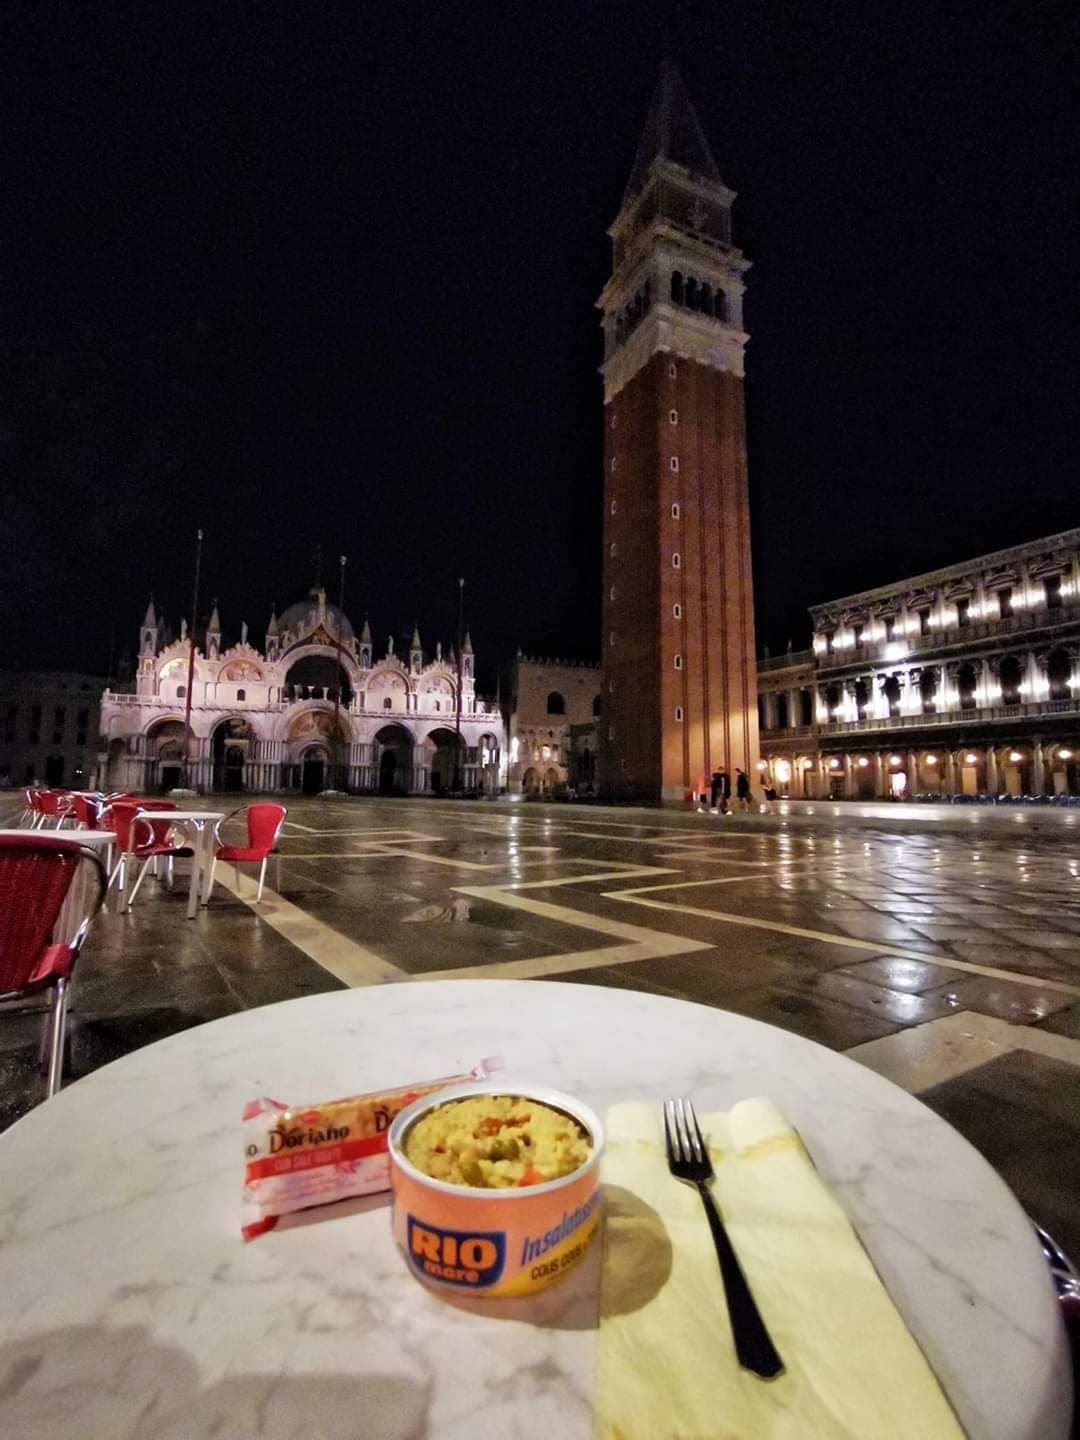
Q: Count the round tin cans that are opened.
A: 1